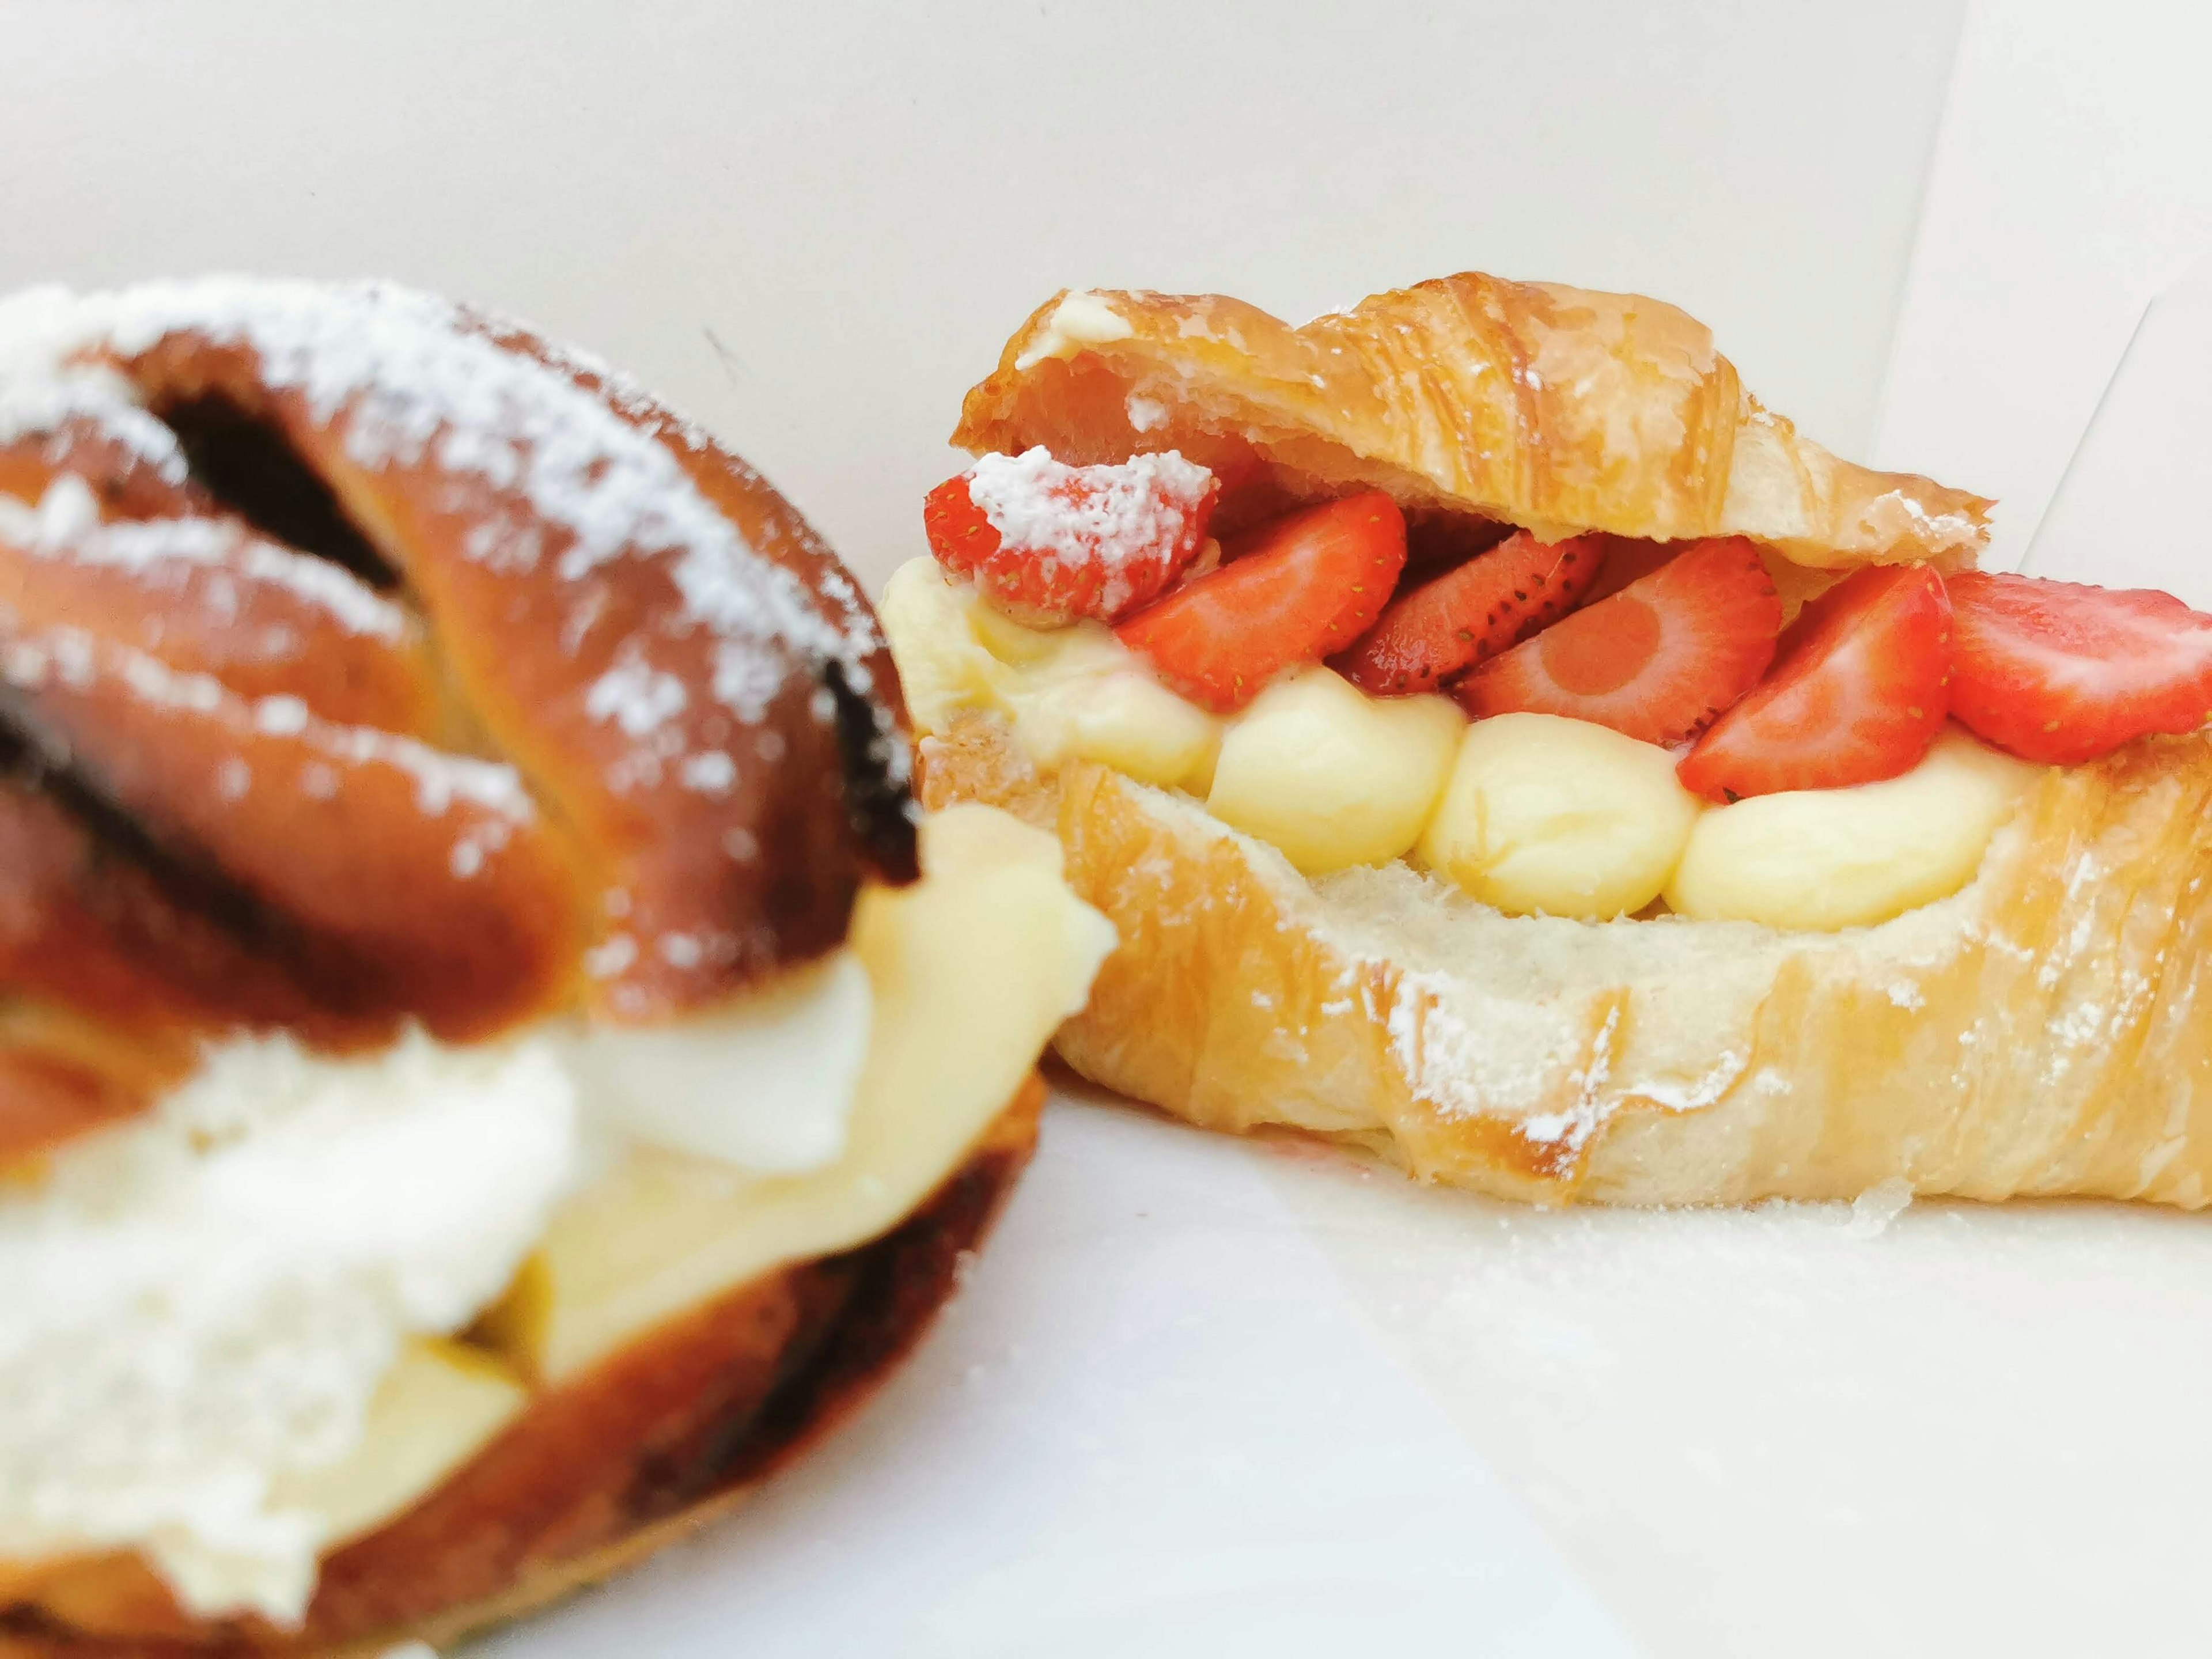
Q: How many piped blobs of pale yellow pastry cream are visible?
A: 4